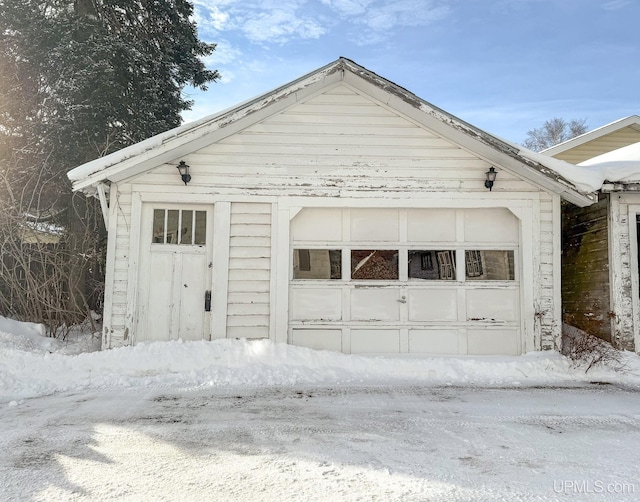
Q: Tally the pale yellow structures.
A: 1